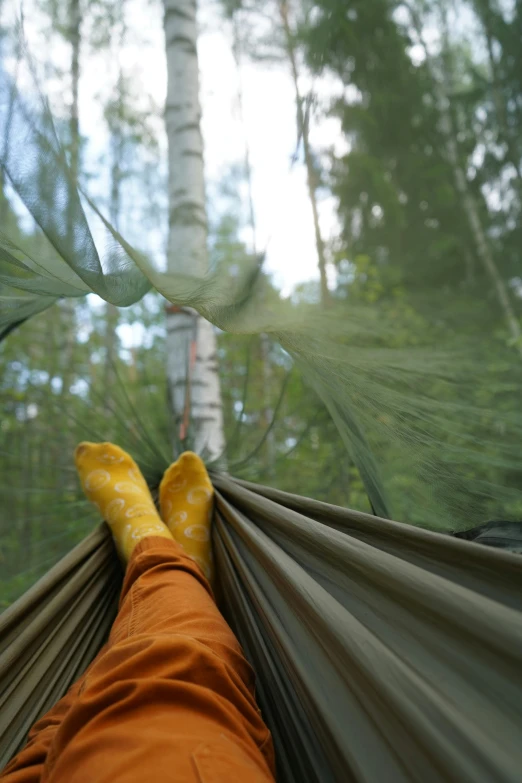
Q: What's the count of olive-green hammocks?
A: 1